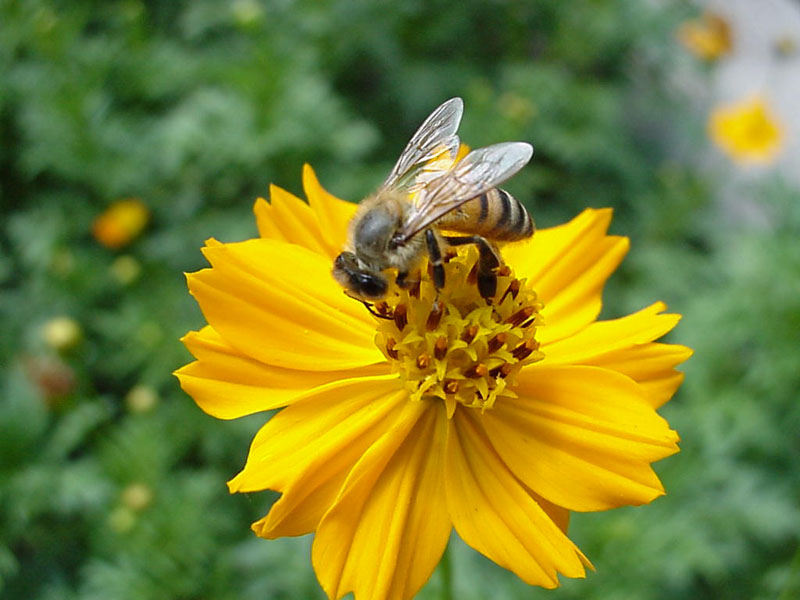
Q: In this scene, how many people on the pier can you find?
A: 0